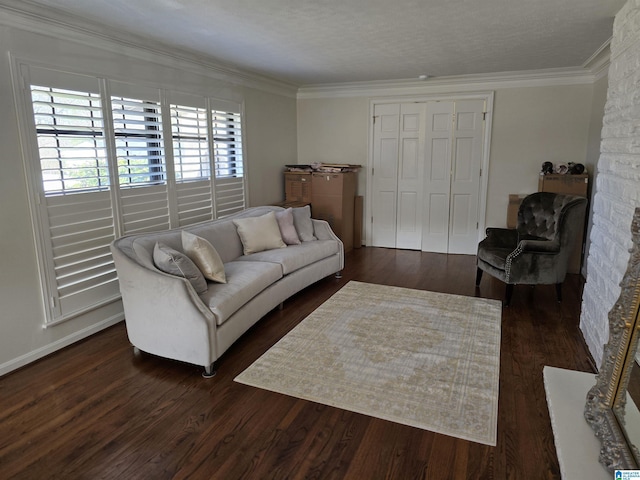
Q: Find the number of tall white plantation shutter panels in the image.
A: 4